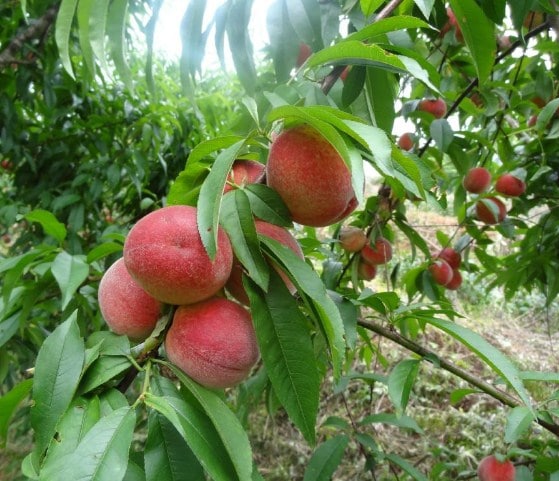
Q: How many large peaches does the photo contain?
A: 6